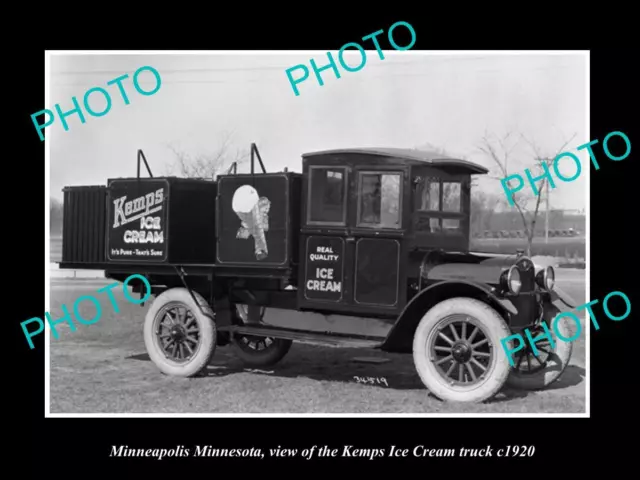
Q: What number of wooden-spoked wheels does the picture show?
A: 4